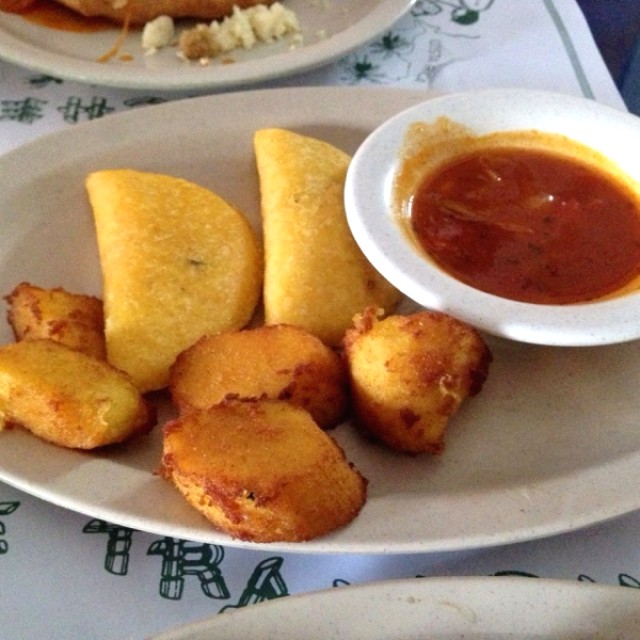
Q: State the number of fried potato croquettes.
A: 5